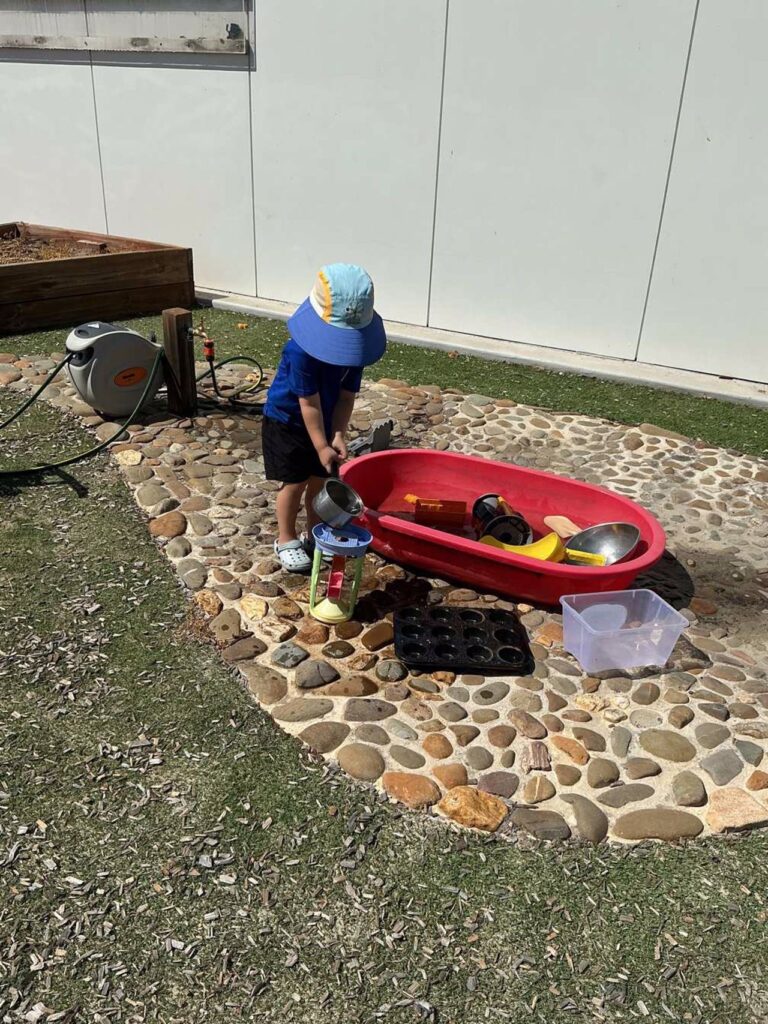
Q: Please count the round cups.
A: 12